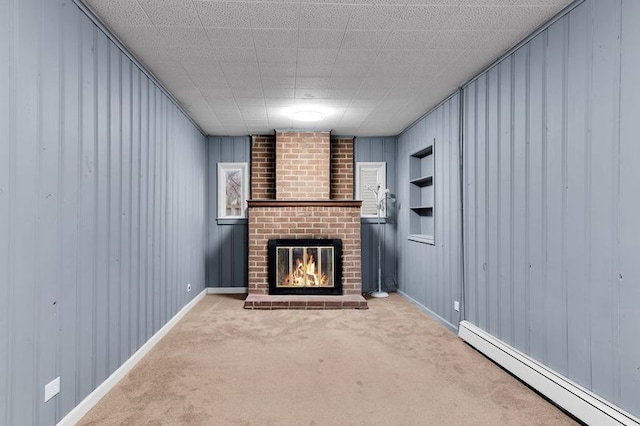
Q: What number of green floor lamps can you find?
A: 0